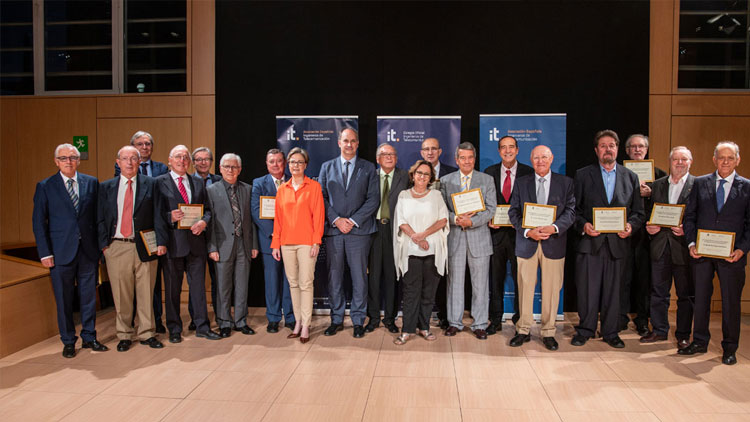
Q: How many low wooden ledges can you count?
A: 1